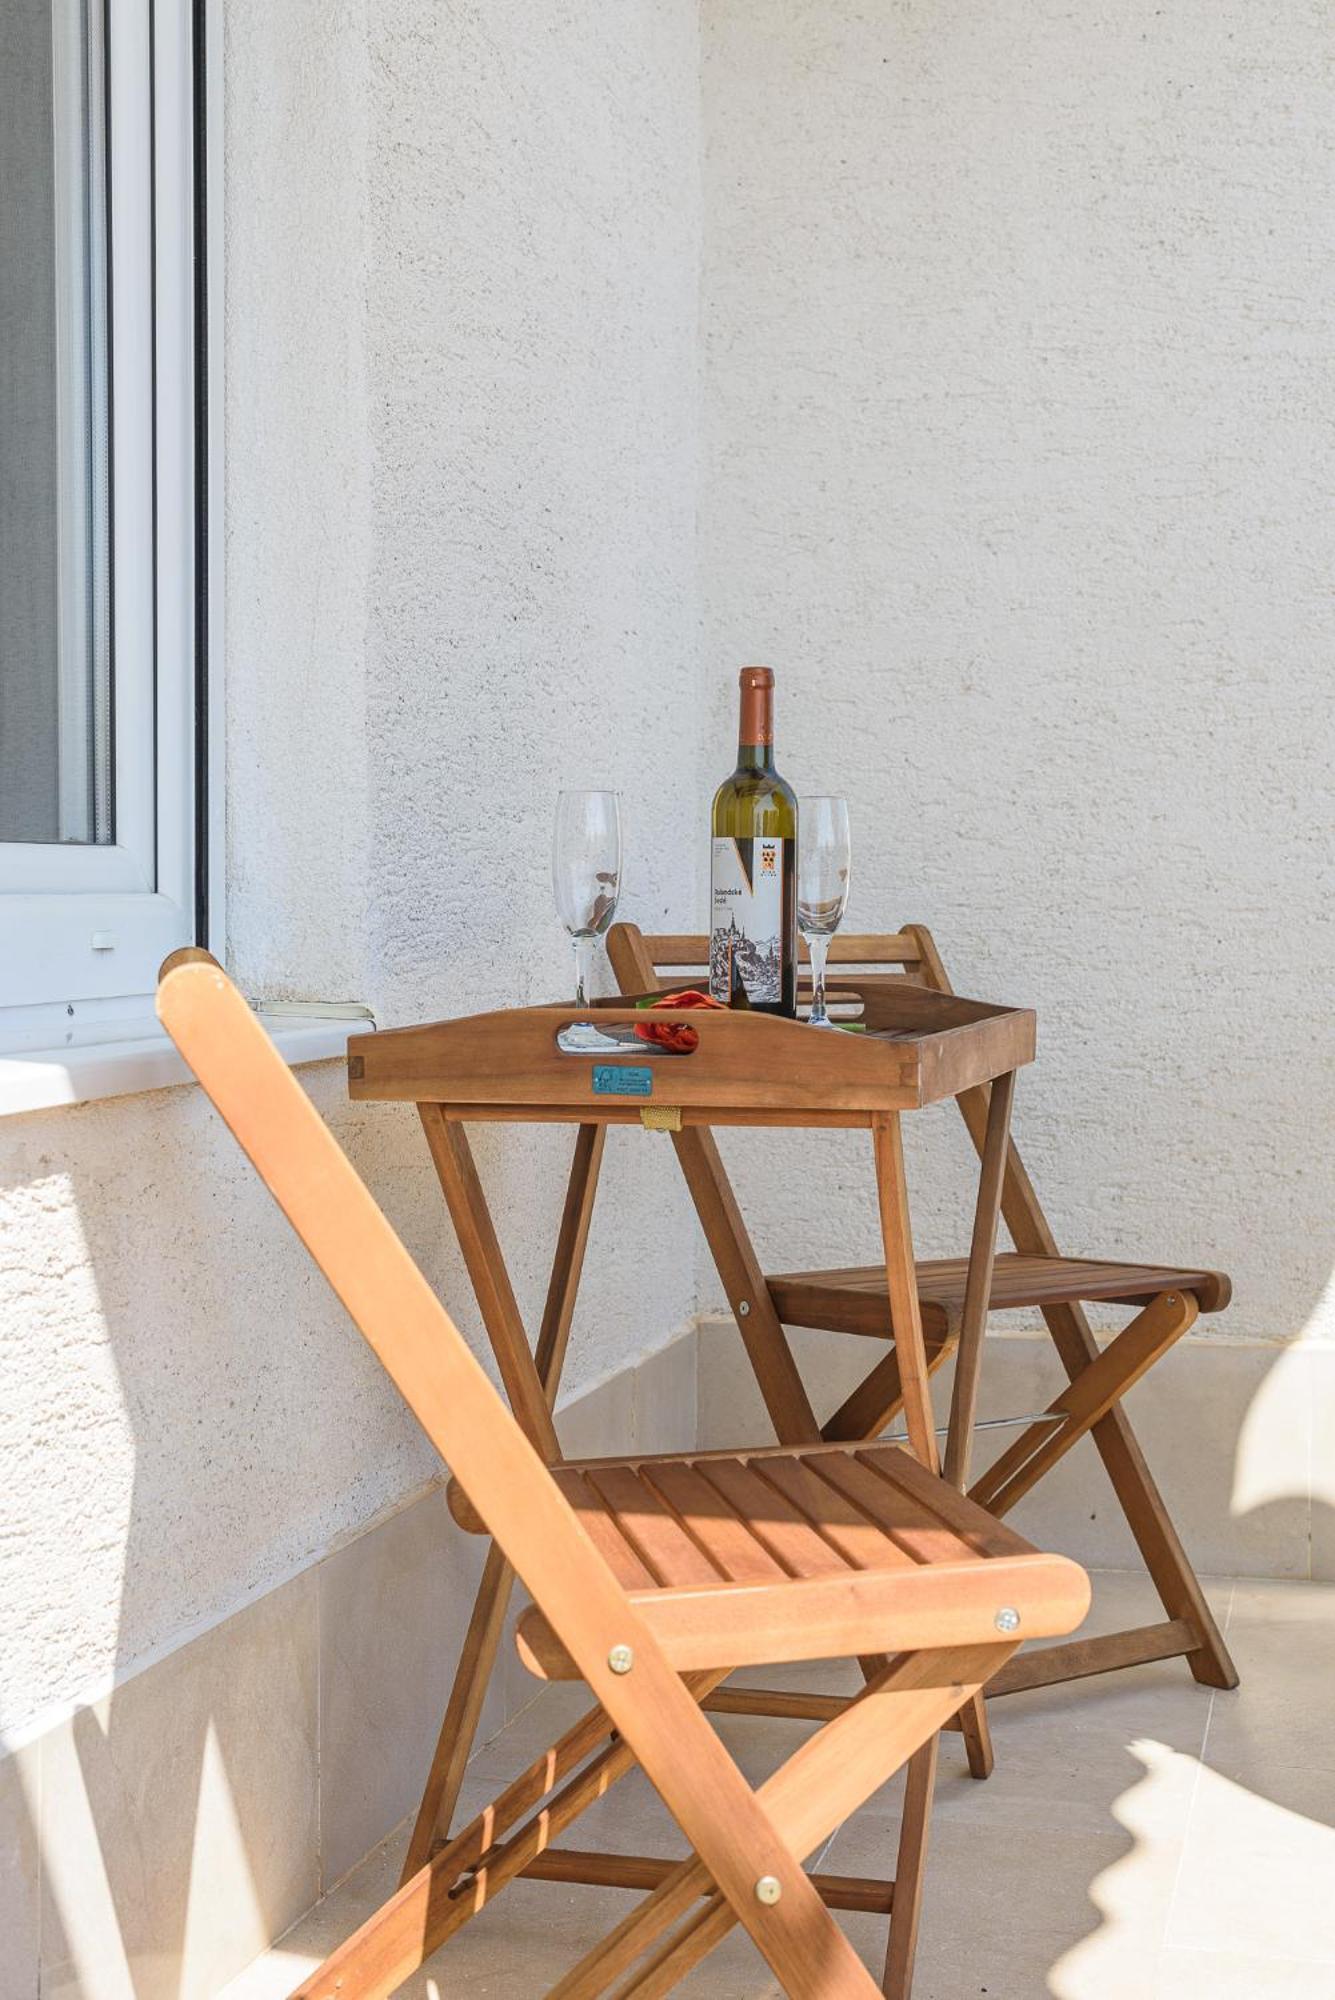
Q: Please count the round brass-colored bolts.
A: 2